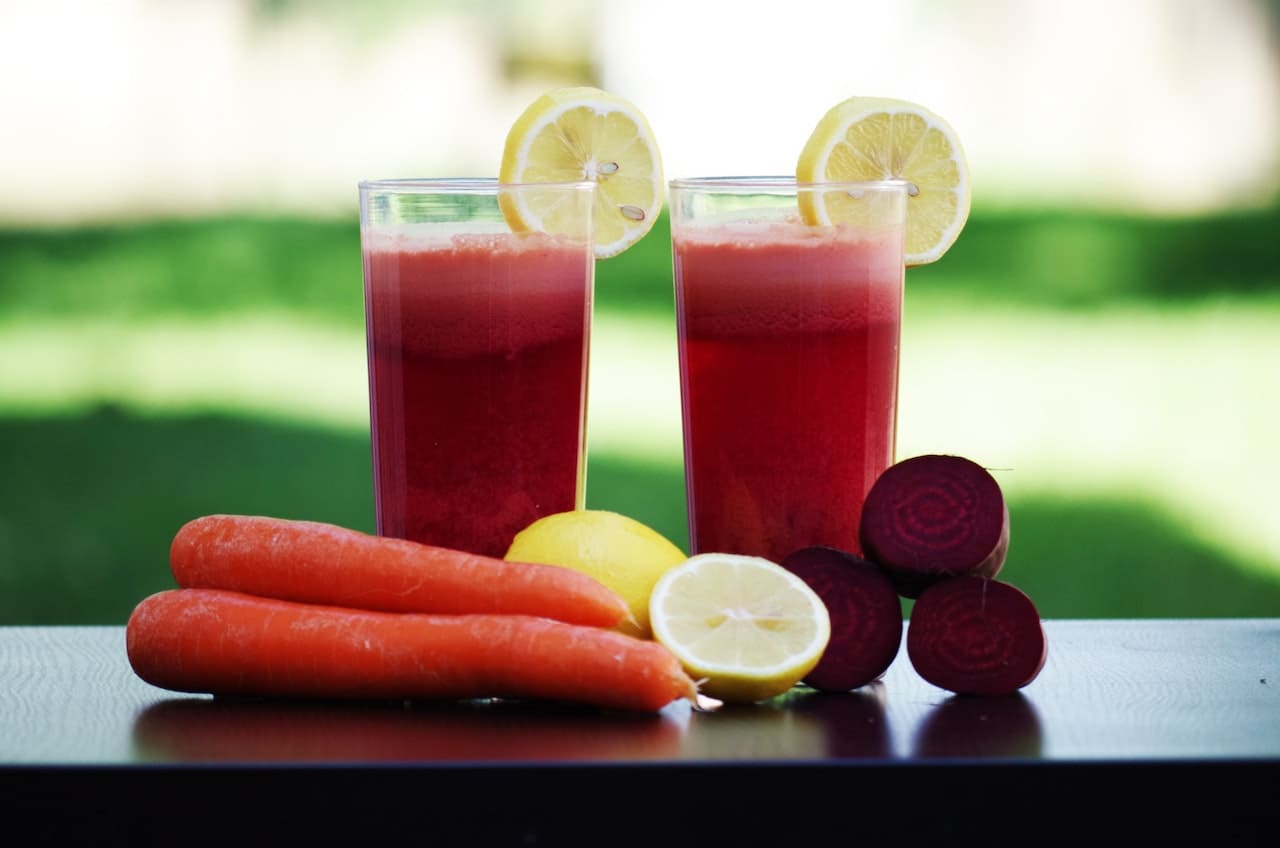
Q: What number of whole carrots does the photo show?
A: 2